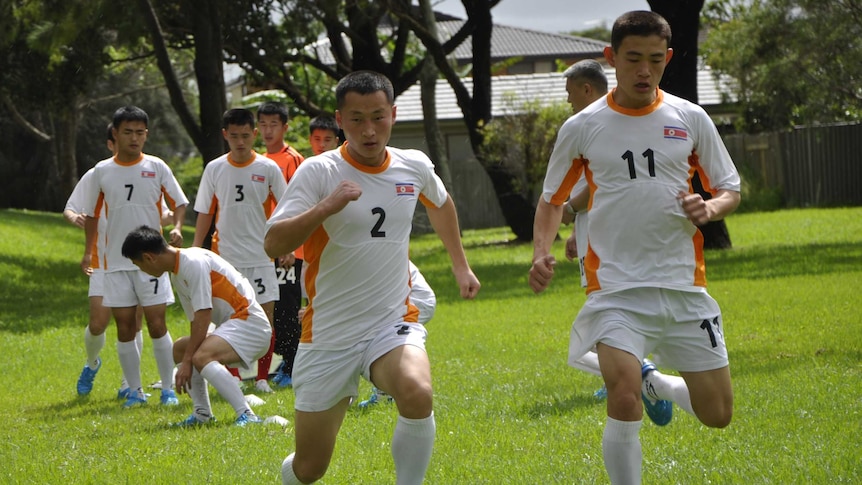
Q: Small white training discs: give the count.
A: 2